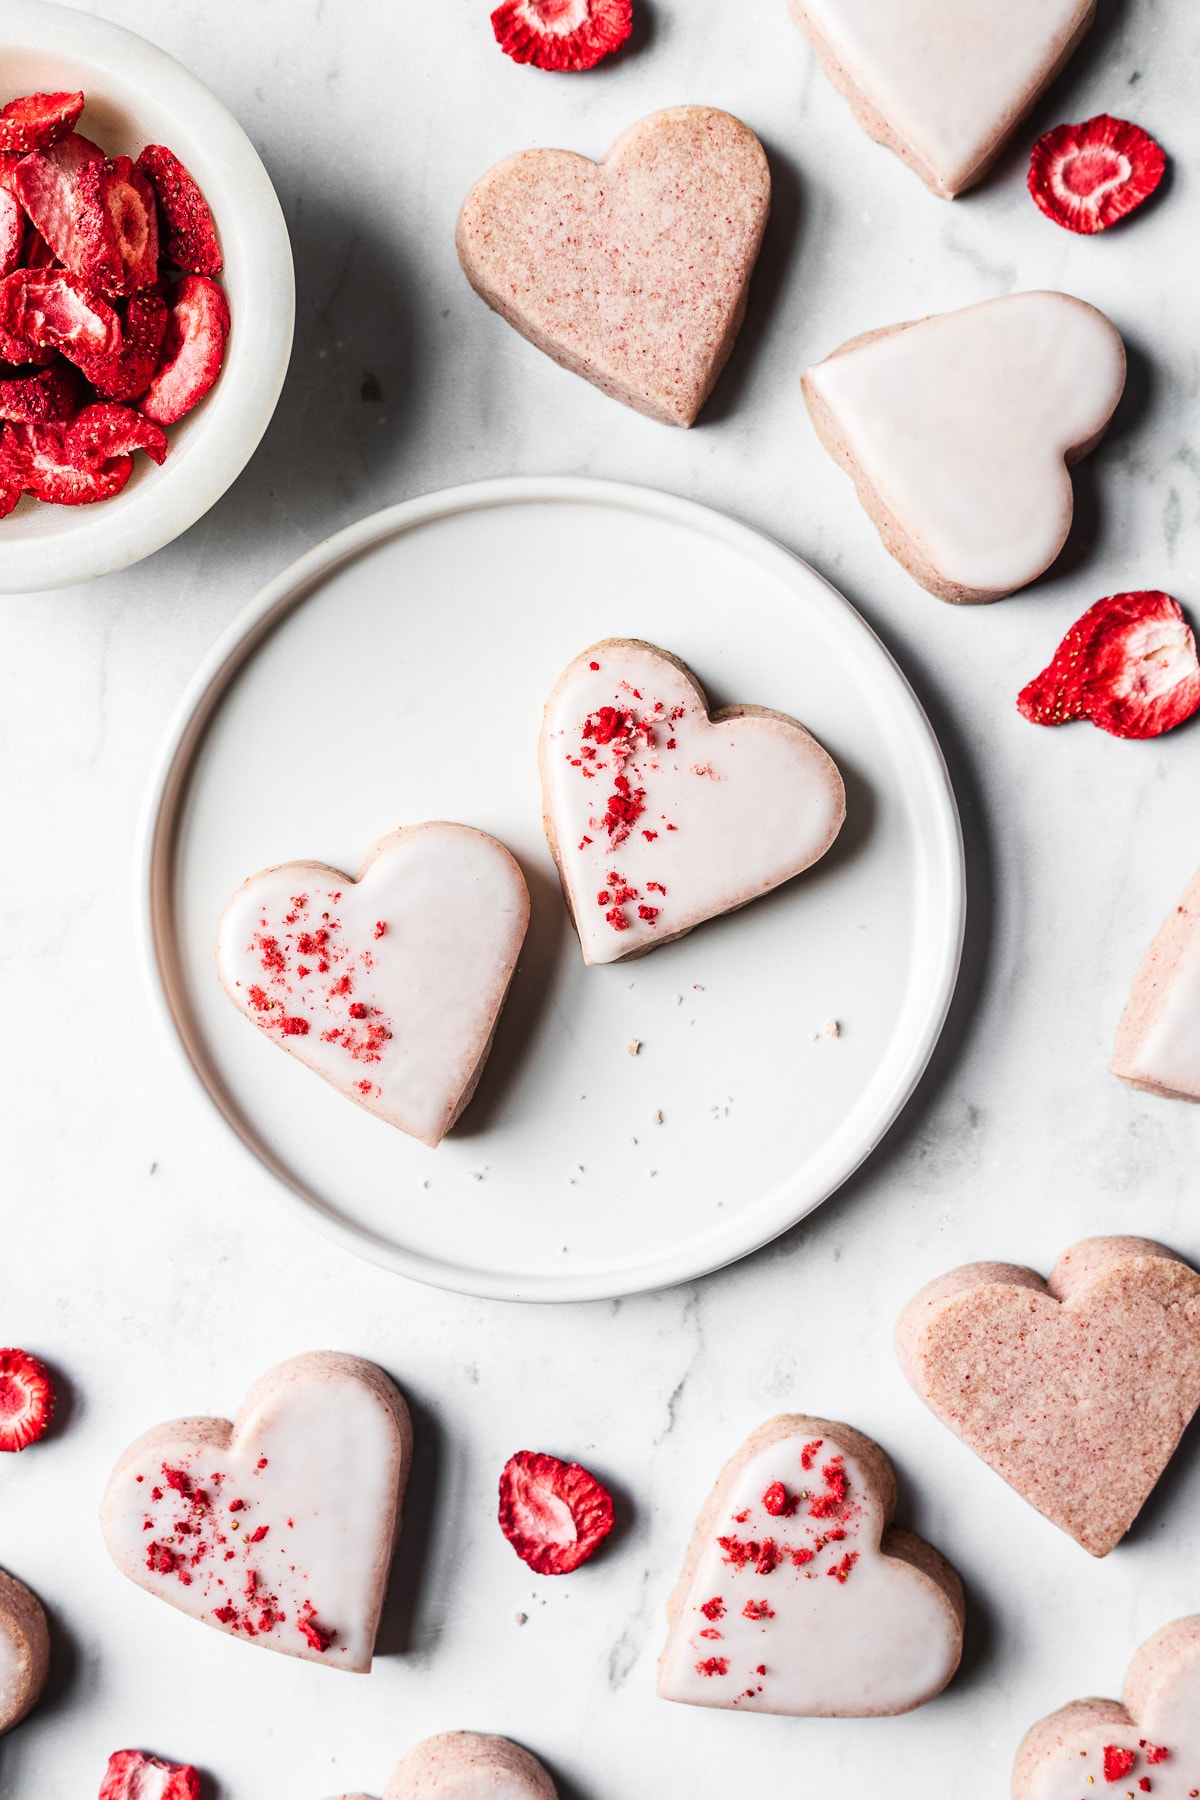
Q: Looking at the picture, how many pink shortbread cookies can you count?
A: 12